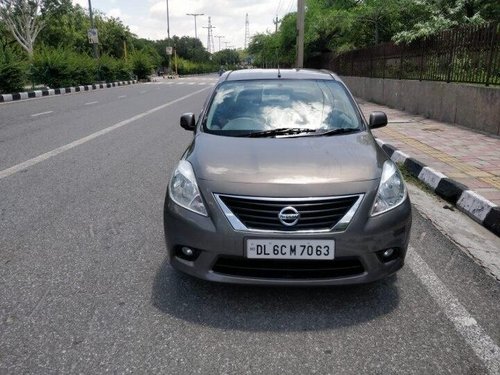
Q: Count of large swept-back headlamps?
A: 2